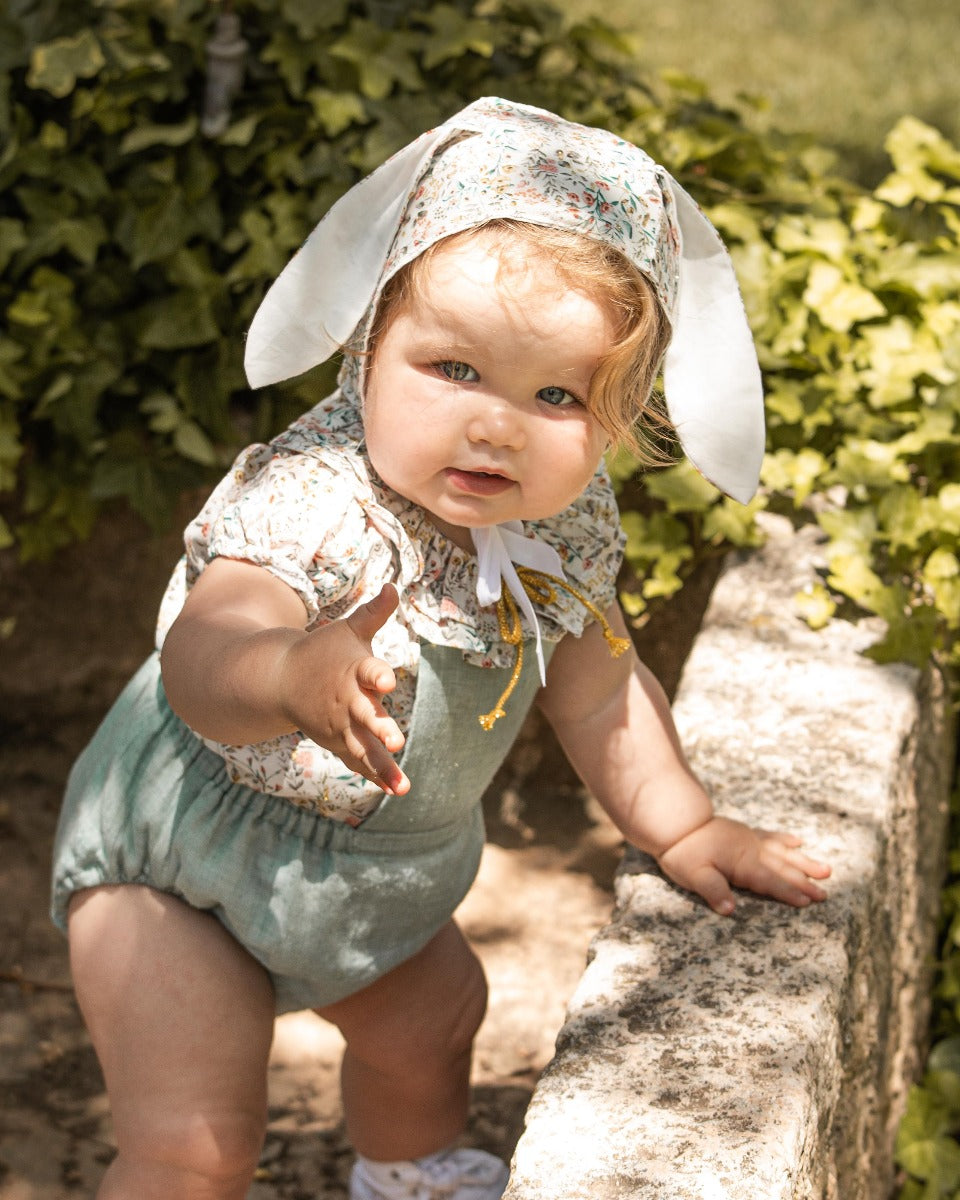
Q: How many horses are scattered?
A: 0